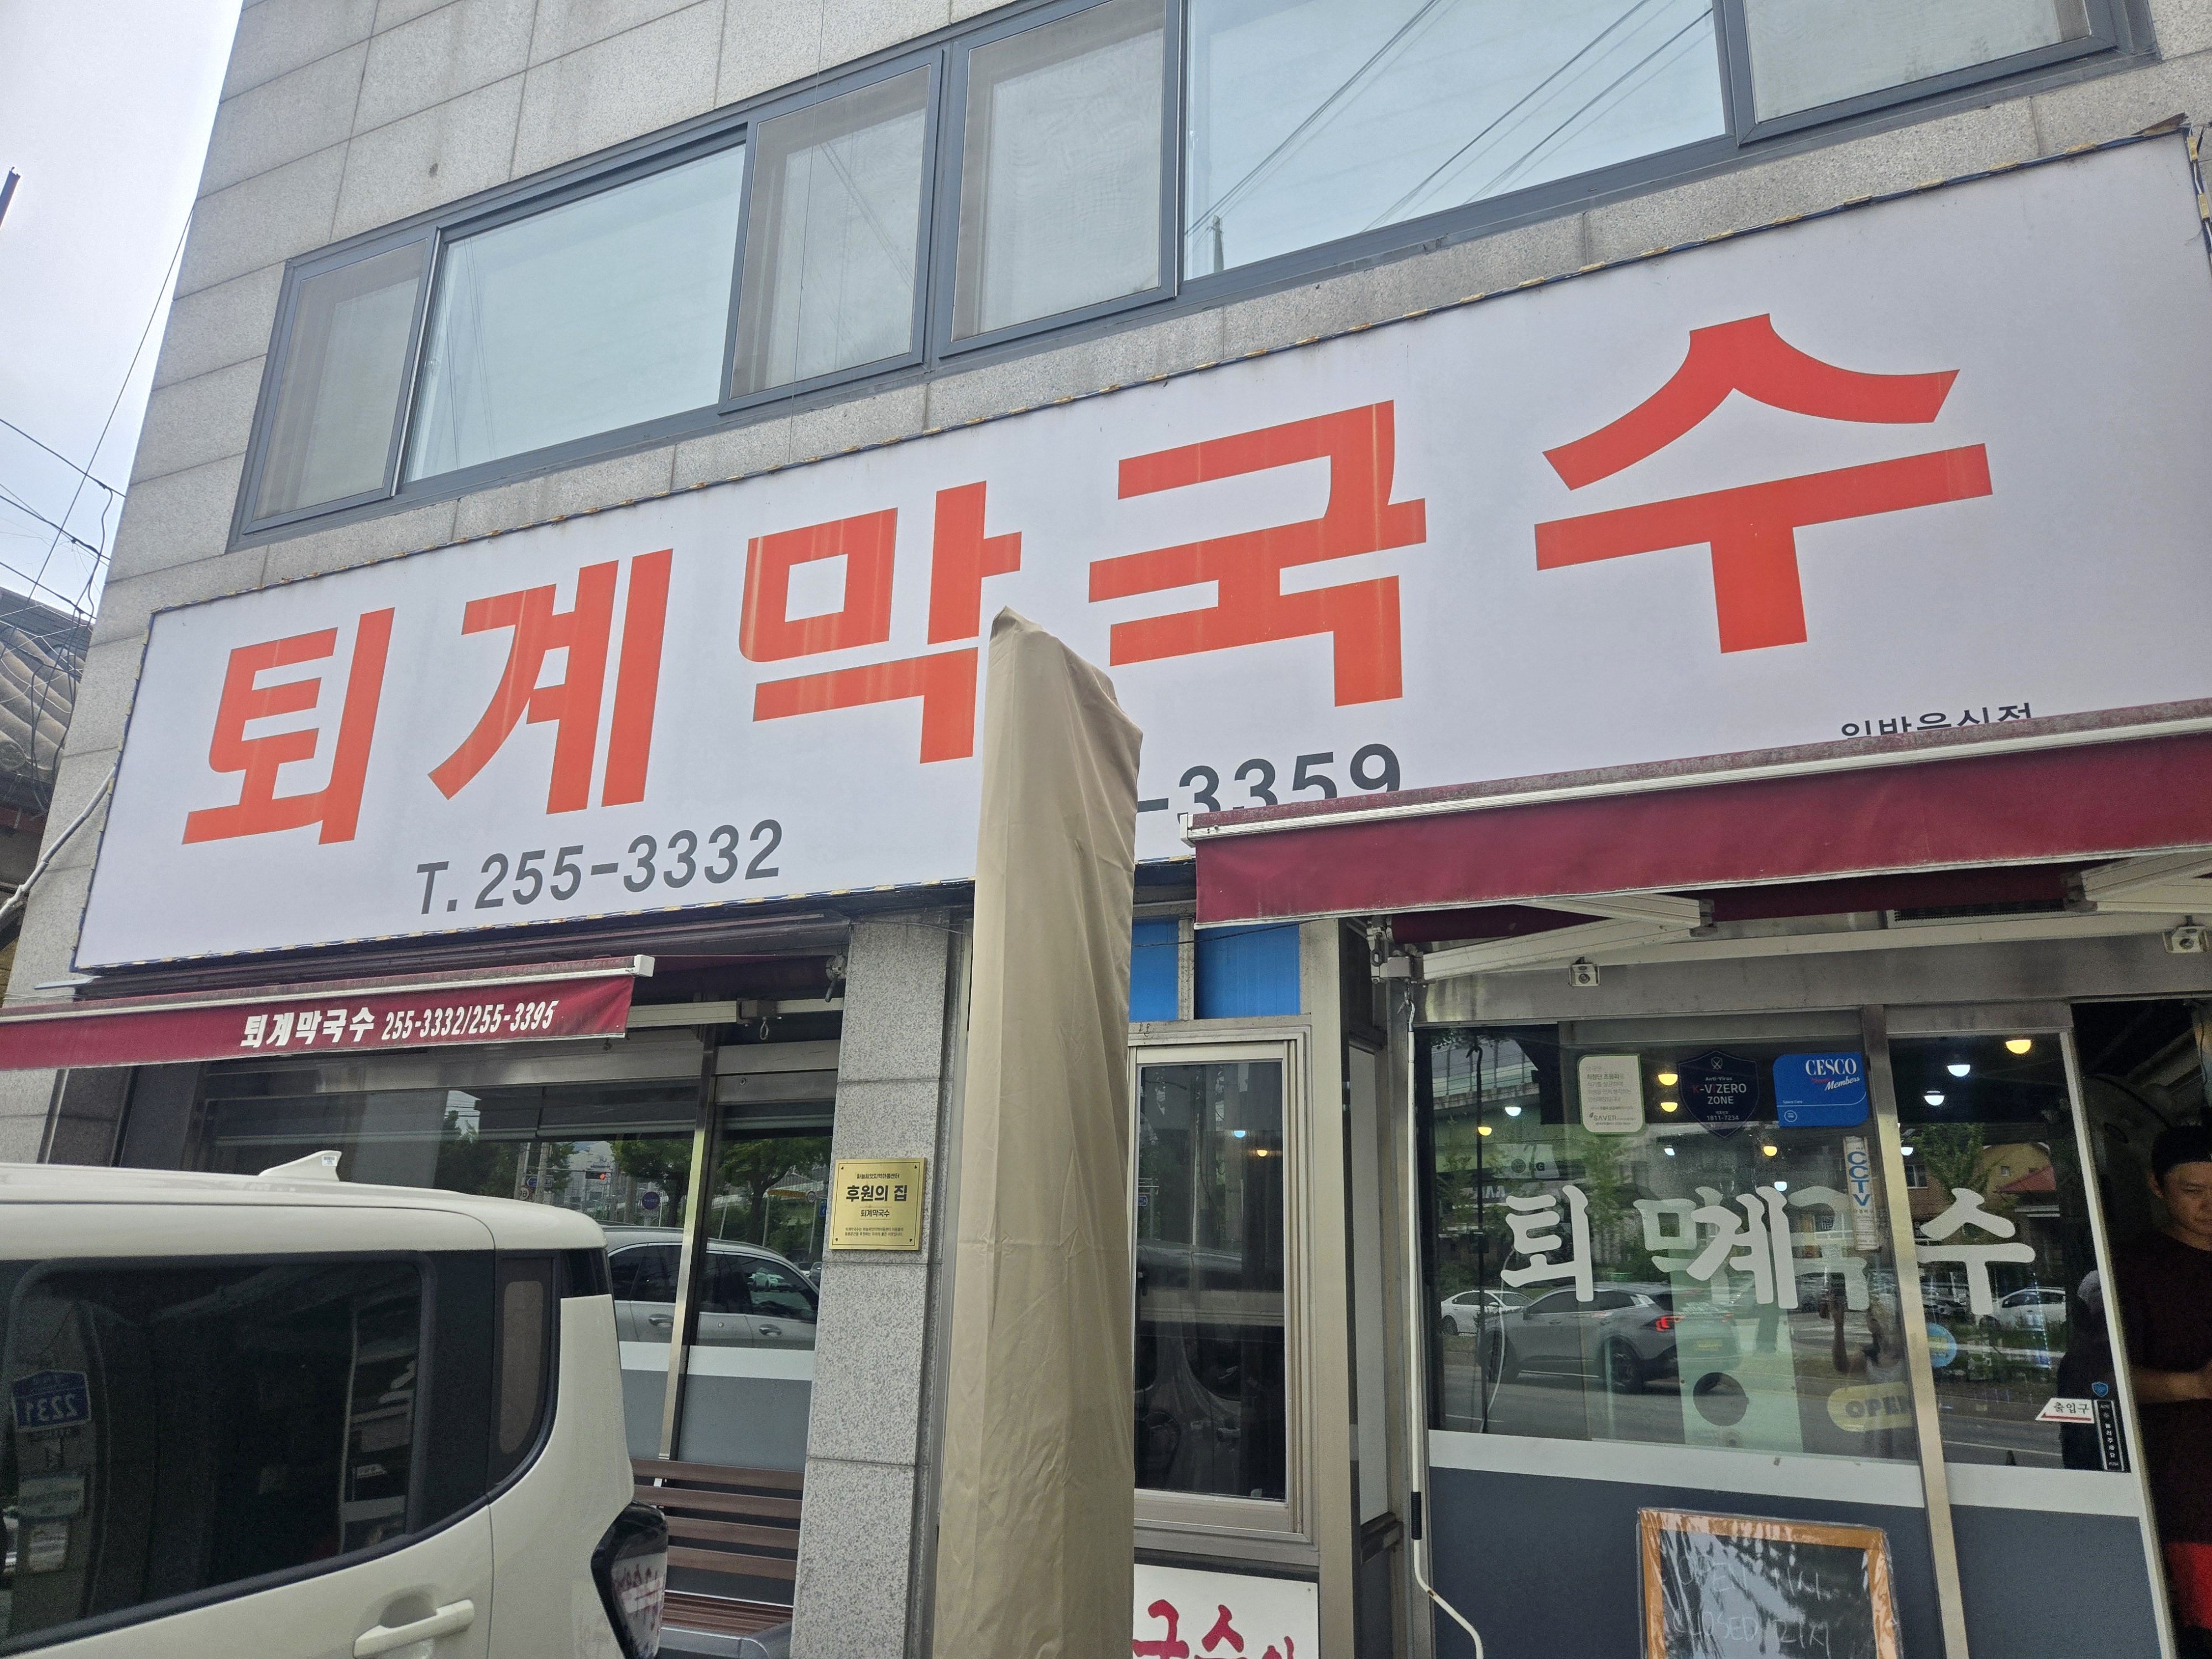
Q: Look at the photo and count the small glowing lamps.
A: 13